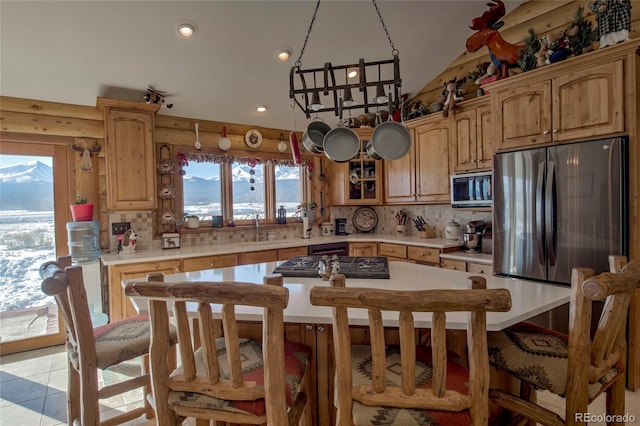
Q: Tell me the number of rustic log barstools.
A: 4